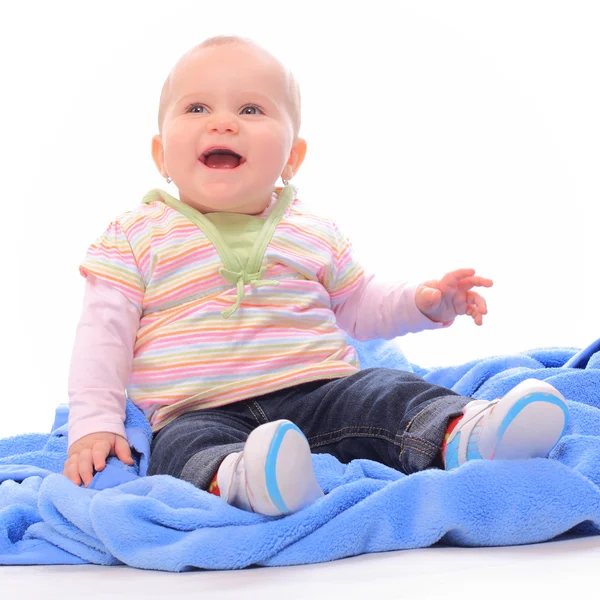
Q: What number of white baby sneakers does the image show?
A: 2